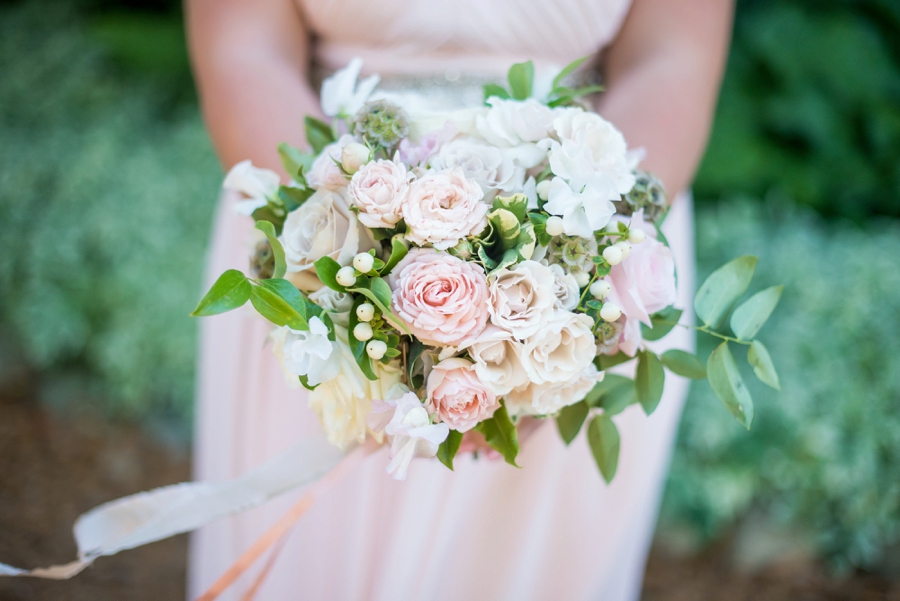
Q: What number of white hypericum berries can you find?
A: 13